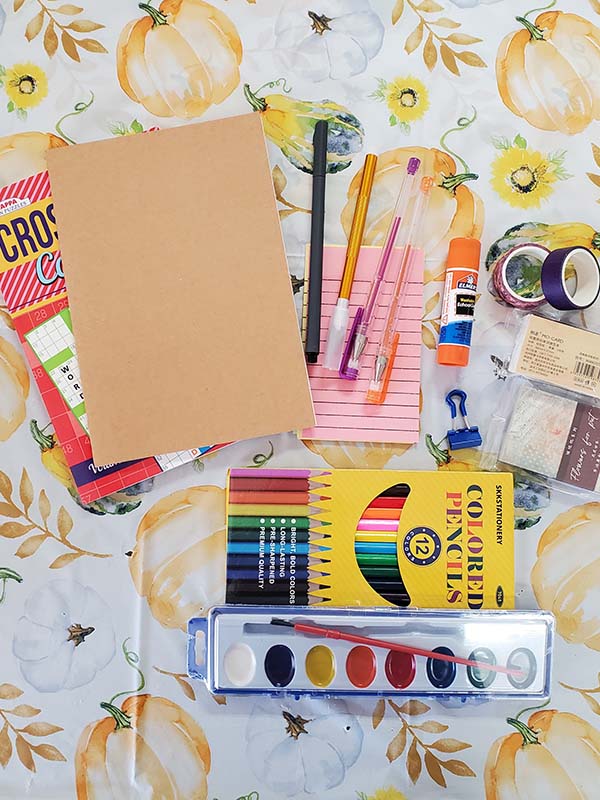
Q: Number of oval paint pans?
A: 8